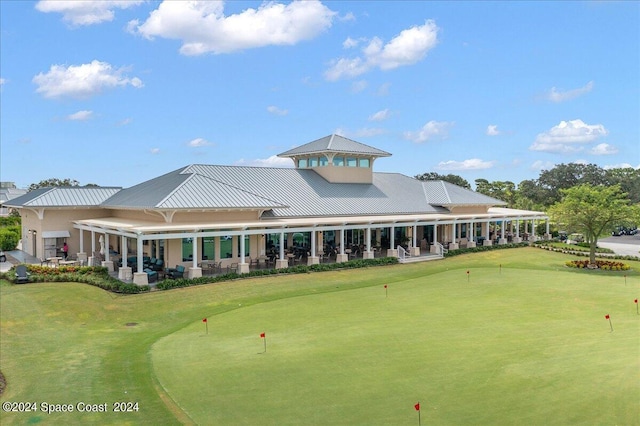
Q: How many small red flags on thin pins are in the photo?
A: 9